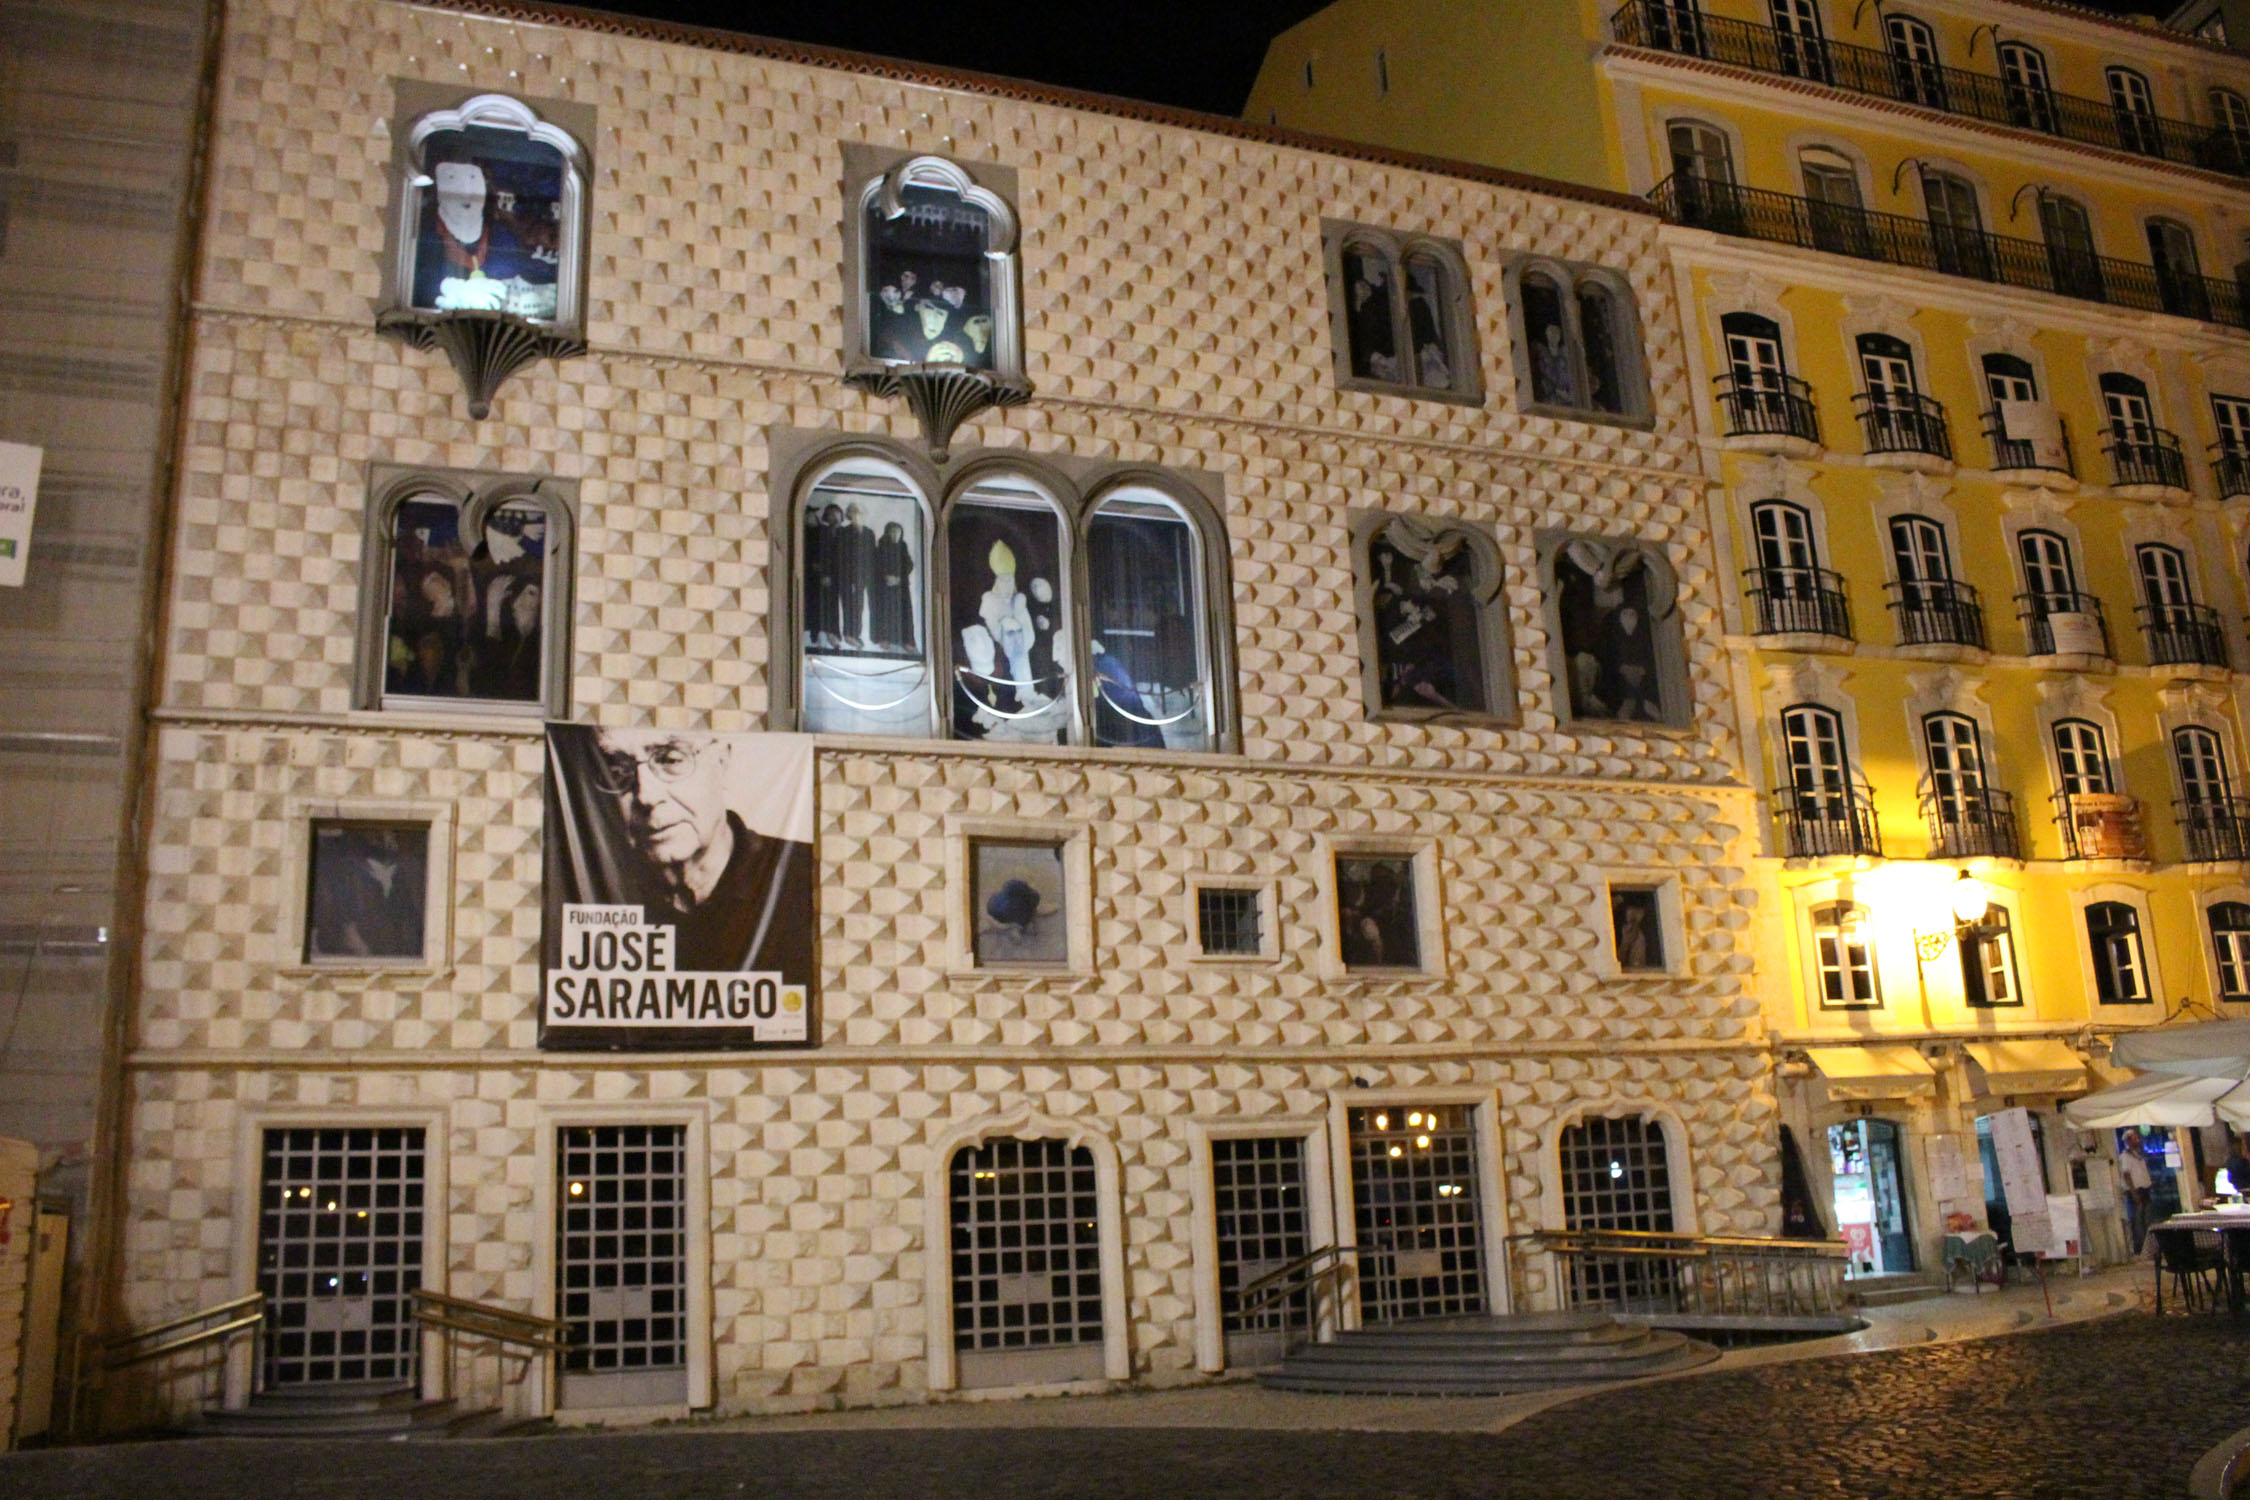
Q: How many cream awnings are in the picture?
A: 2